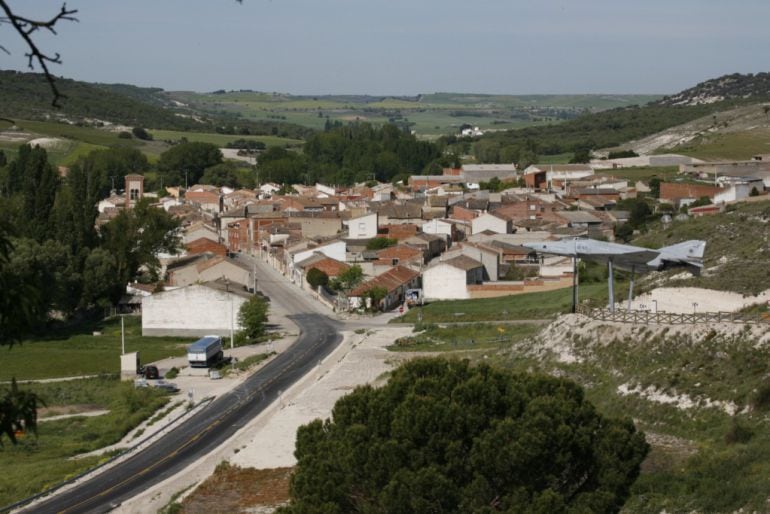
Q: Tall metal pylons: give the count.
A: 3